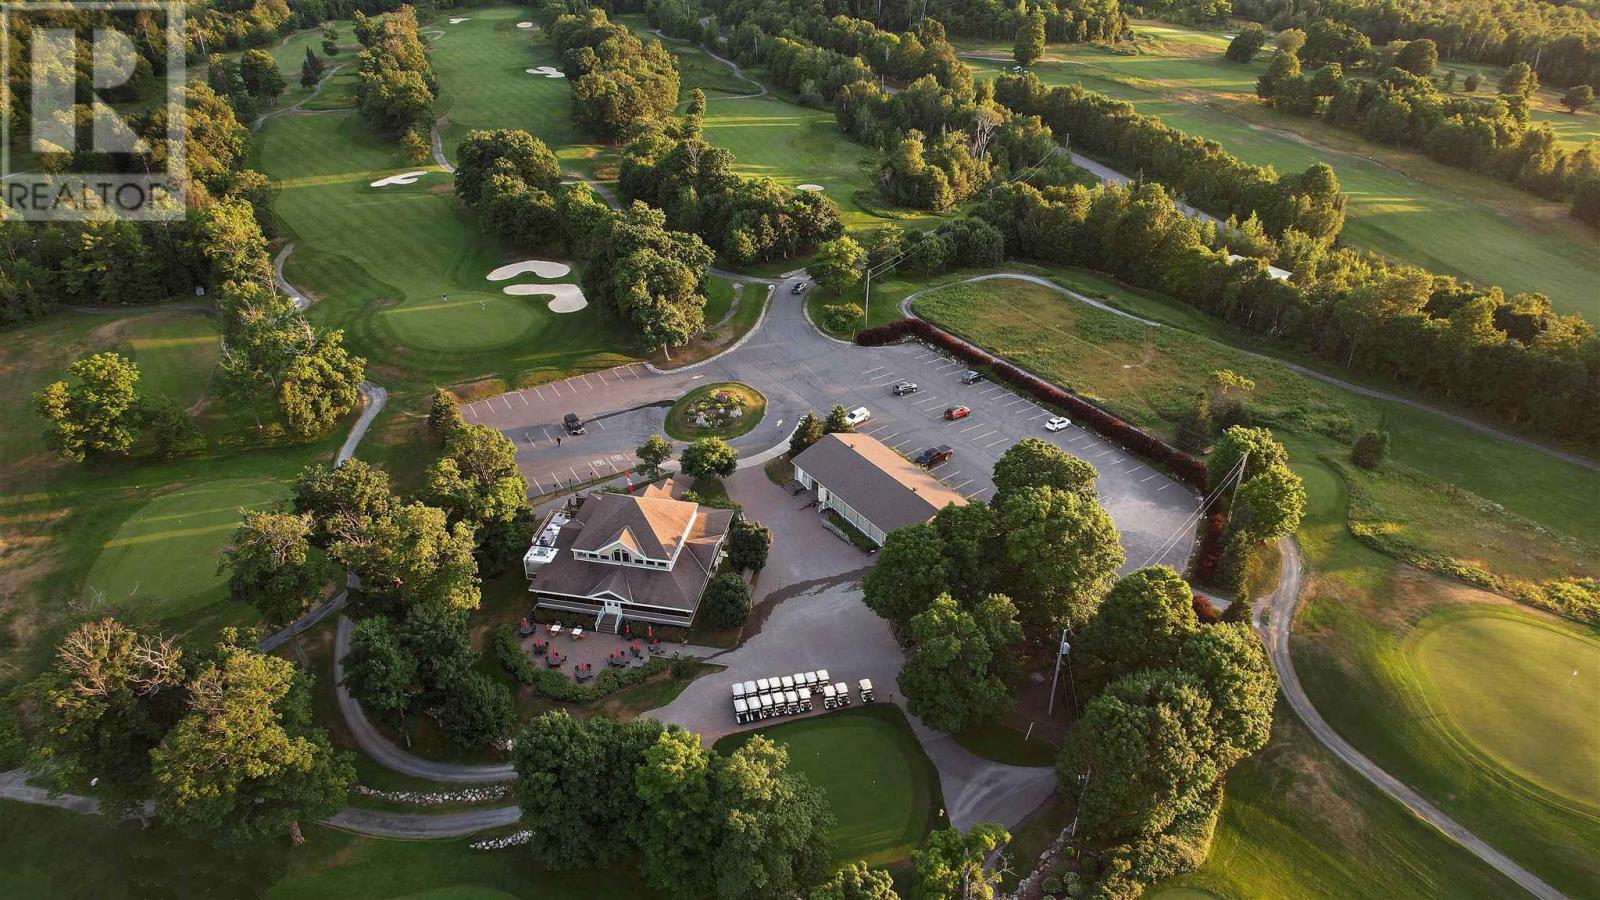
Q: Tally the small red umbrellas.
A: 9